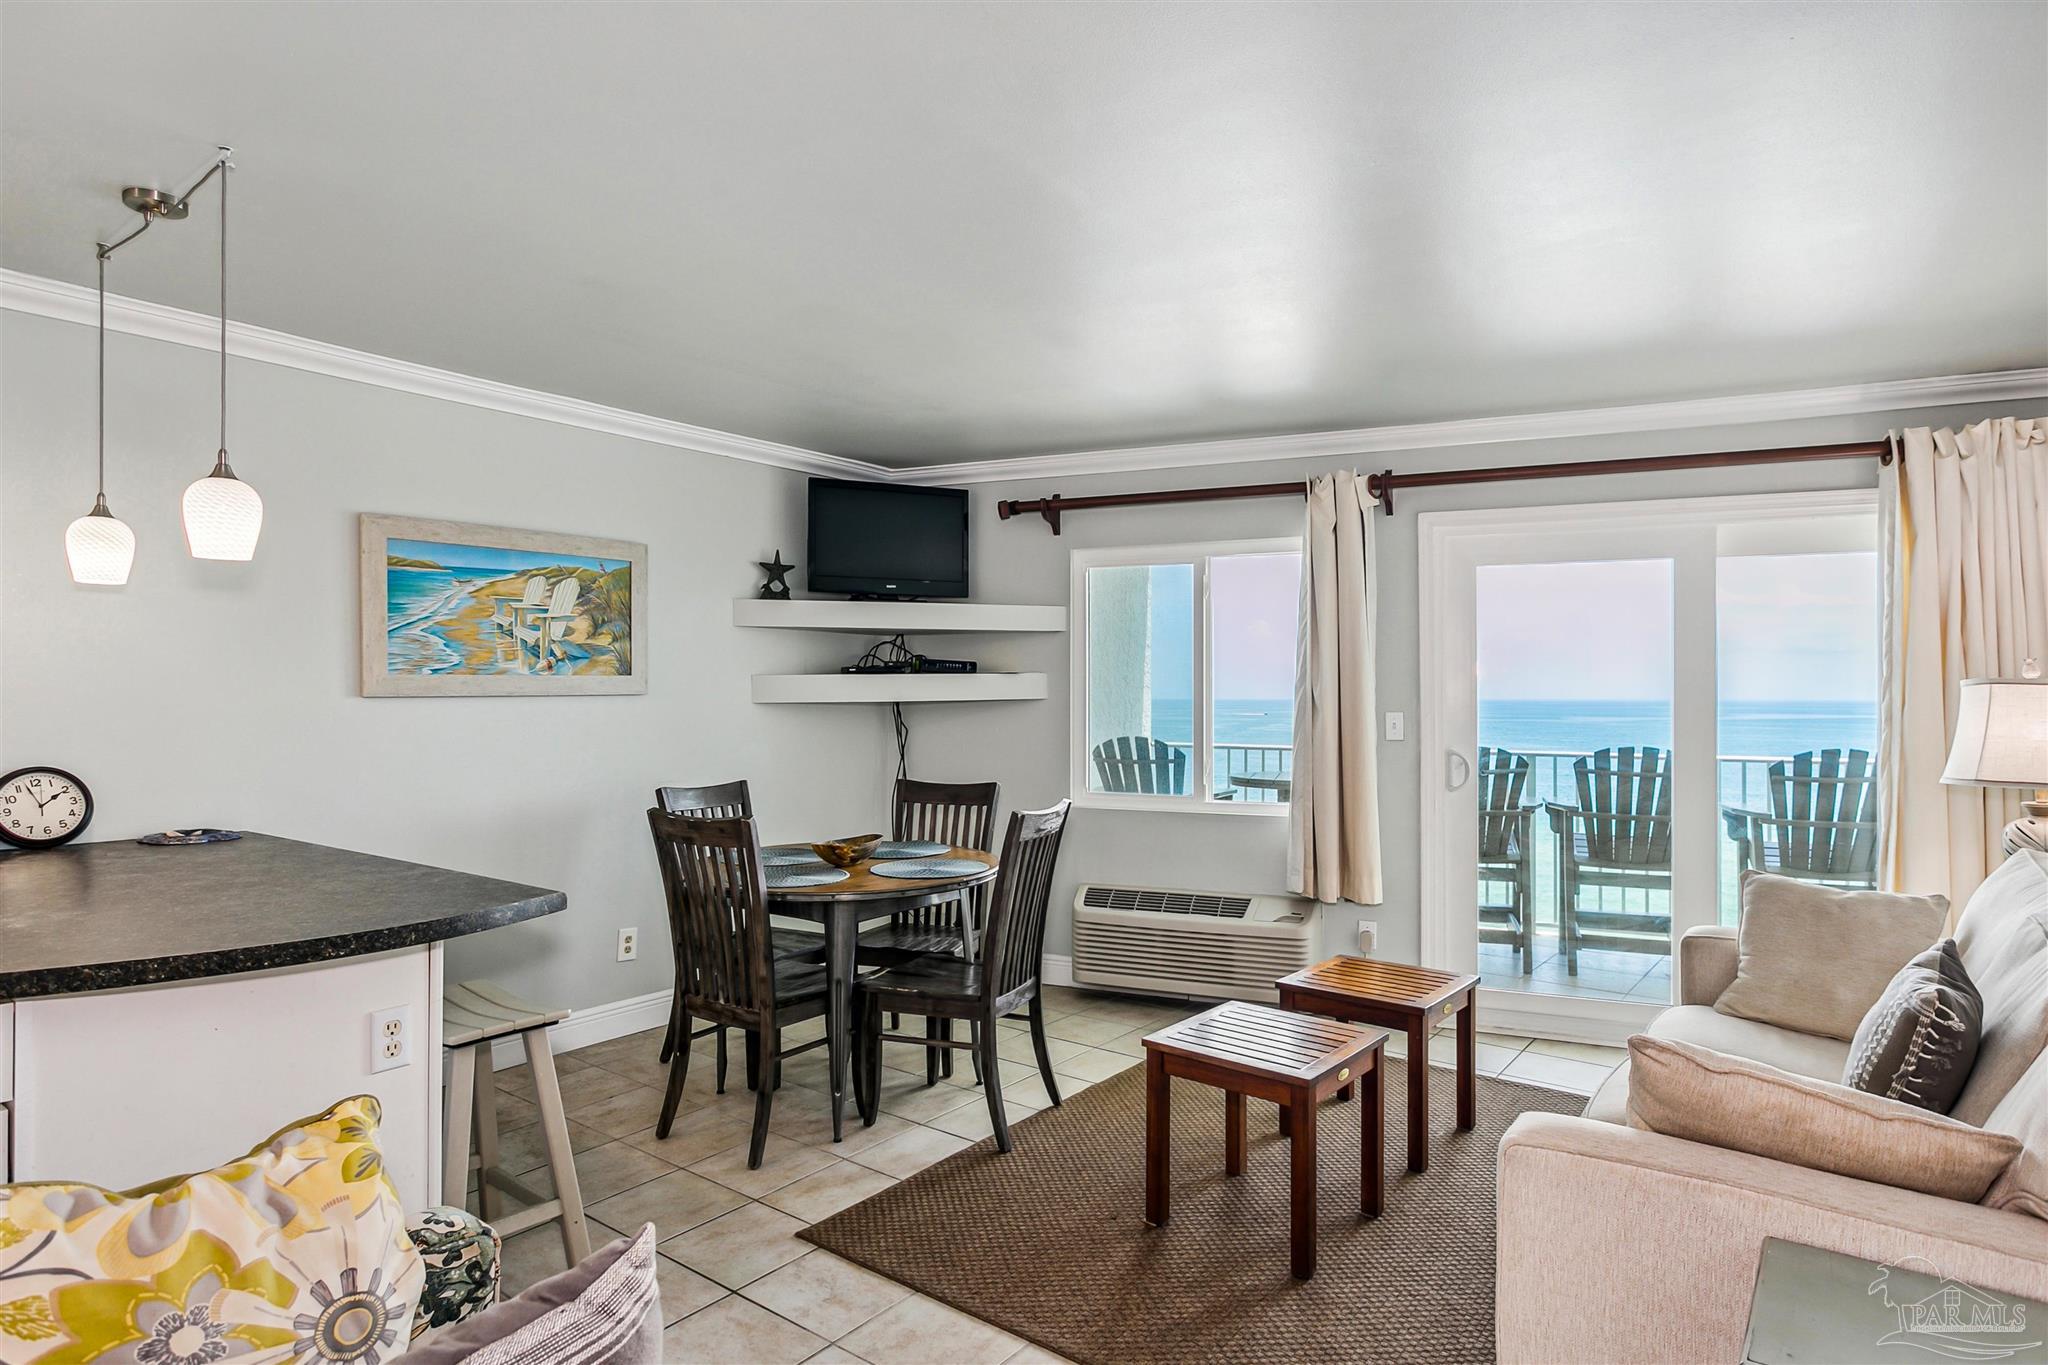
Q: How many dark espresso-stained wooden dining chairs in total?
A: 4